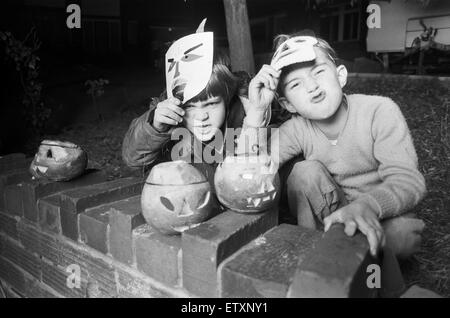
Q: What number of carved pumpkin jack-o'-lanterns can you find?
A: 3